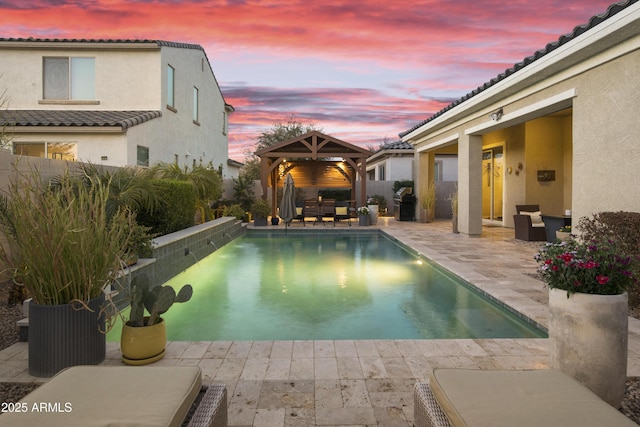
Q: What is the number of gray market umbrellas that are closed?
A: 1